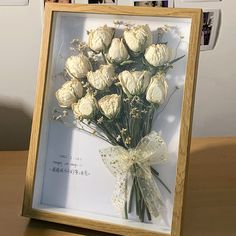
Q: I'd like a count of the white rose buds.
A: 11